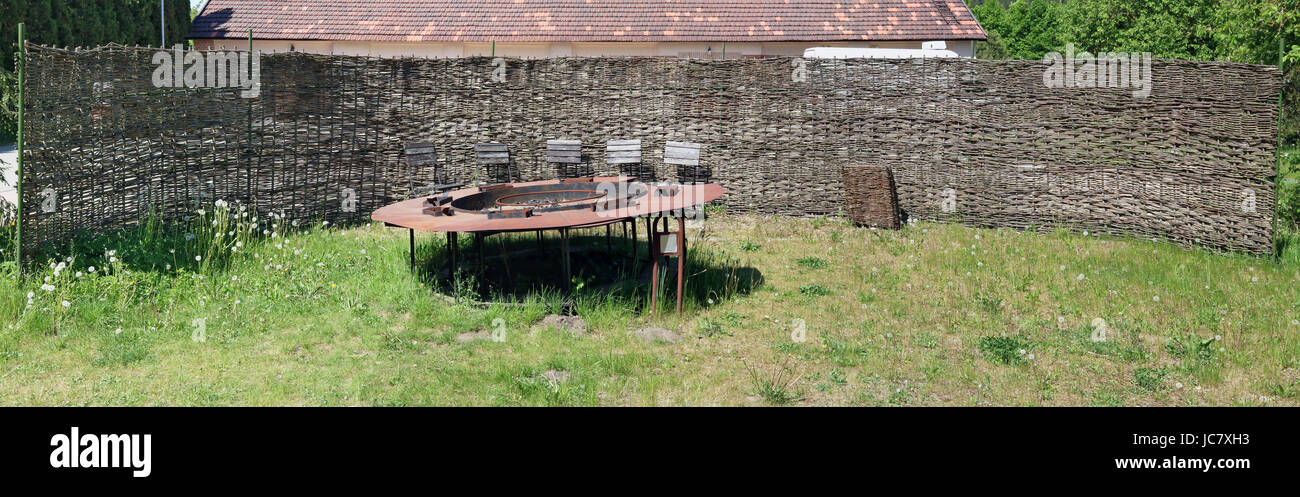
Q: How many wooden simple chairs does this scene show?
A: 5